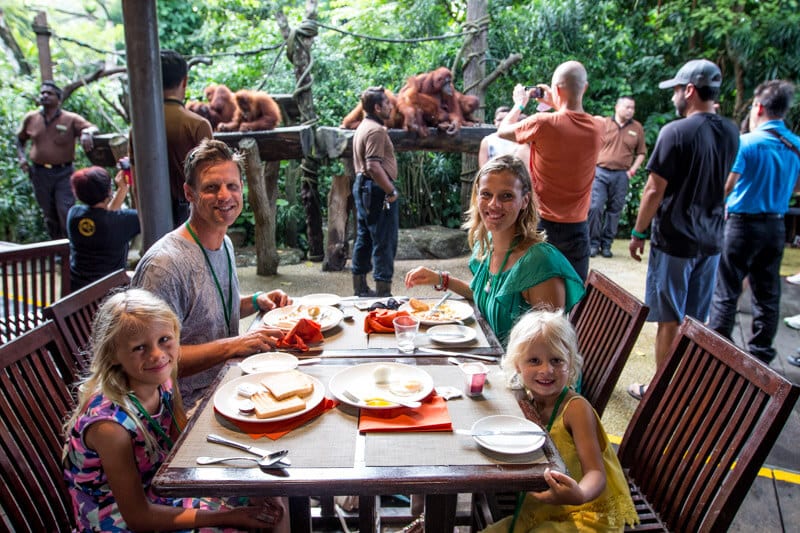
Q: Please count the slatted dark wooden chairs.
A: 5